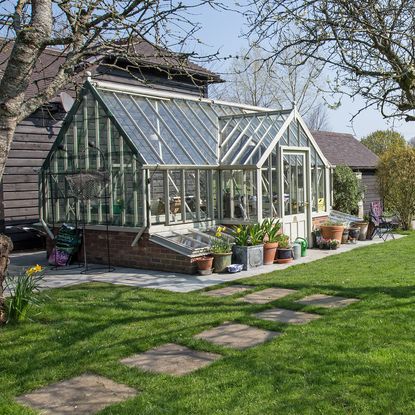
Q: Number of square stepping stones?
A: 7